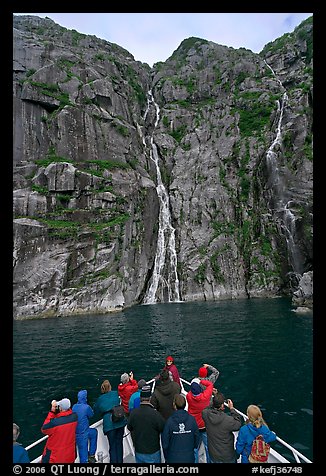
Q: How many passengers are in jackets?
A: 14